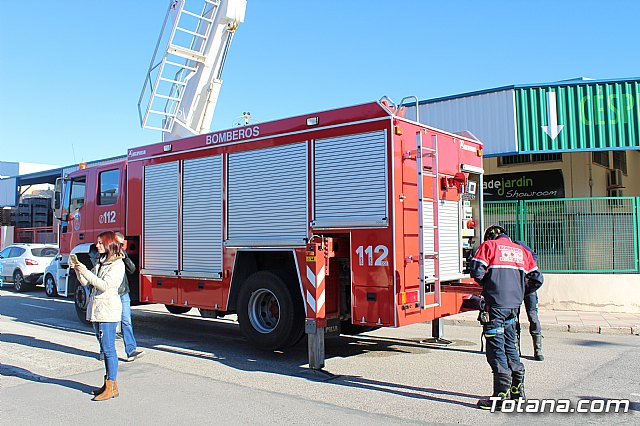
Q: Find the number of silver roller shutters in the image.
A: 5